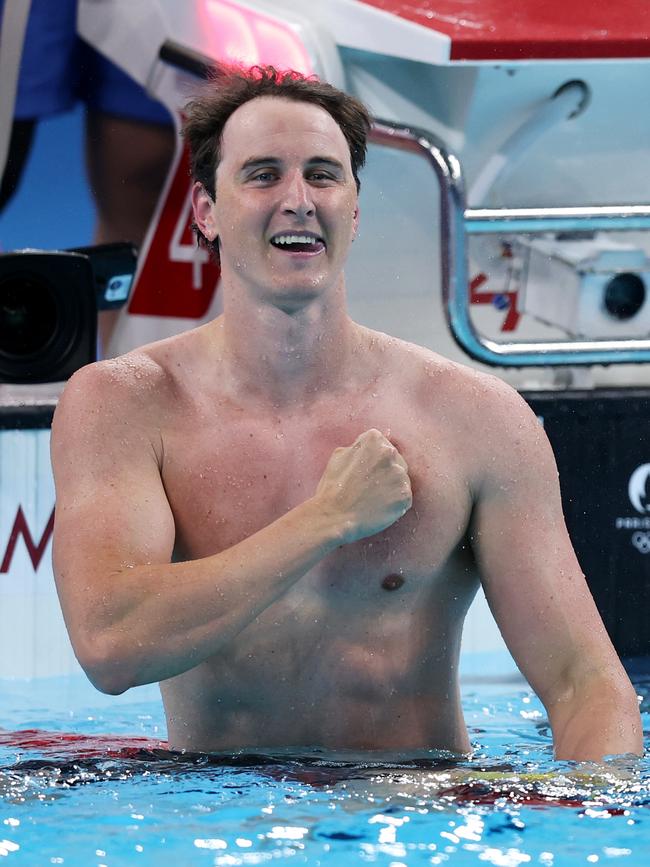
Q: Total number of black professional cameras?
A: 1